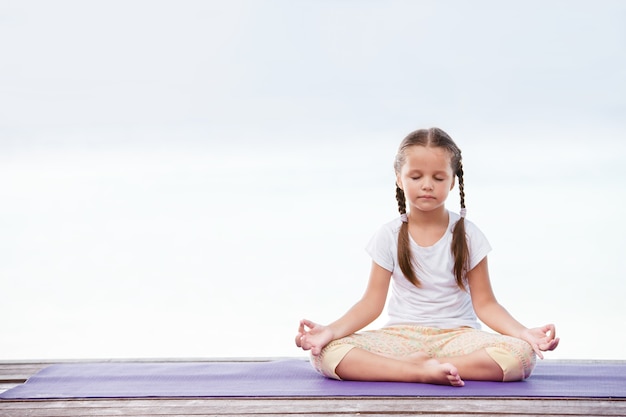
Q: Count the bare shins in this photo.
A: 2